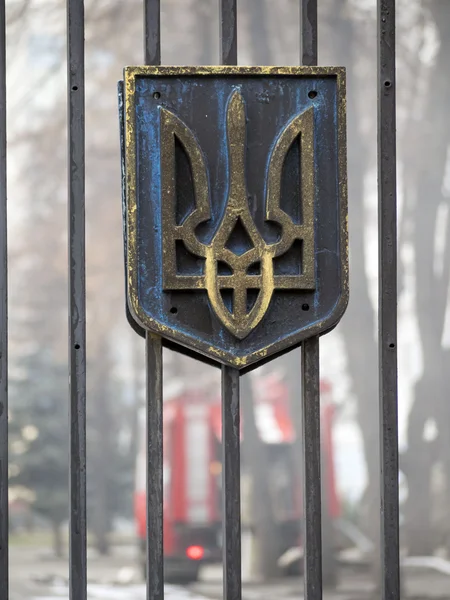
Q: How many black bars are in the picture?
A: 6